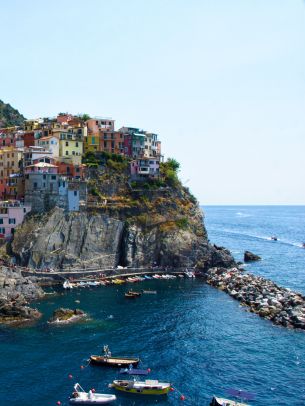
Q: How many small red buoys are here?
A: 7